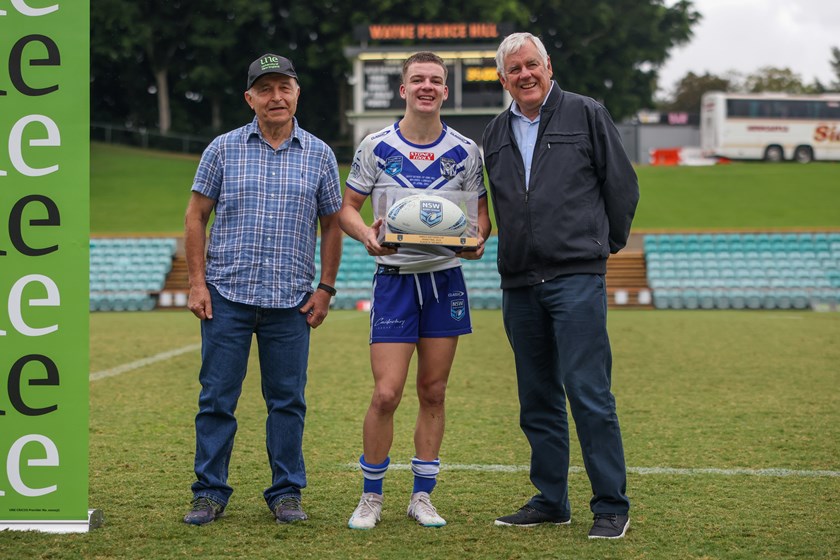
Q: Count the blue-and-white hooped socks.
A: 2